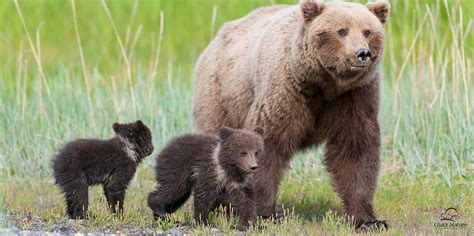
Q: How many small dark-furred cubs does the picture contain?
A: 2